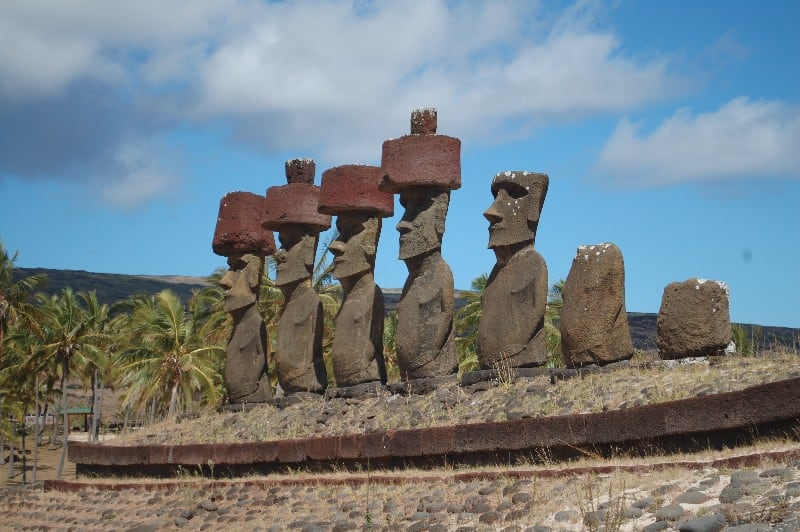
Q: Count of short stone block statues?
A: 2